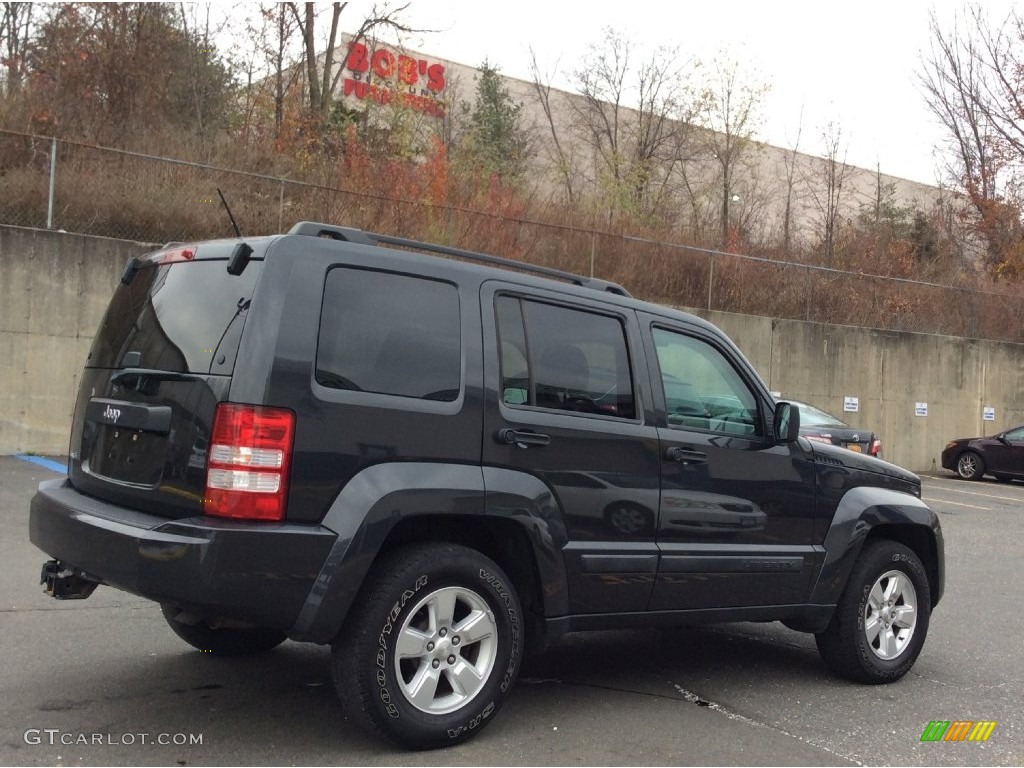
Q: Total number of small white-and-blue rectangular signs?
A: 3